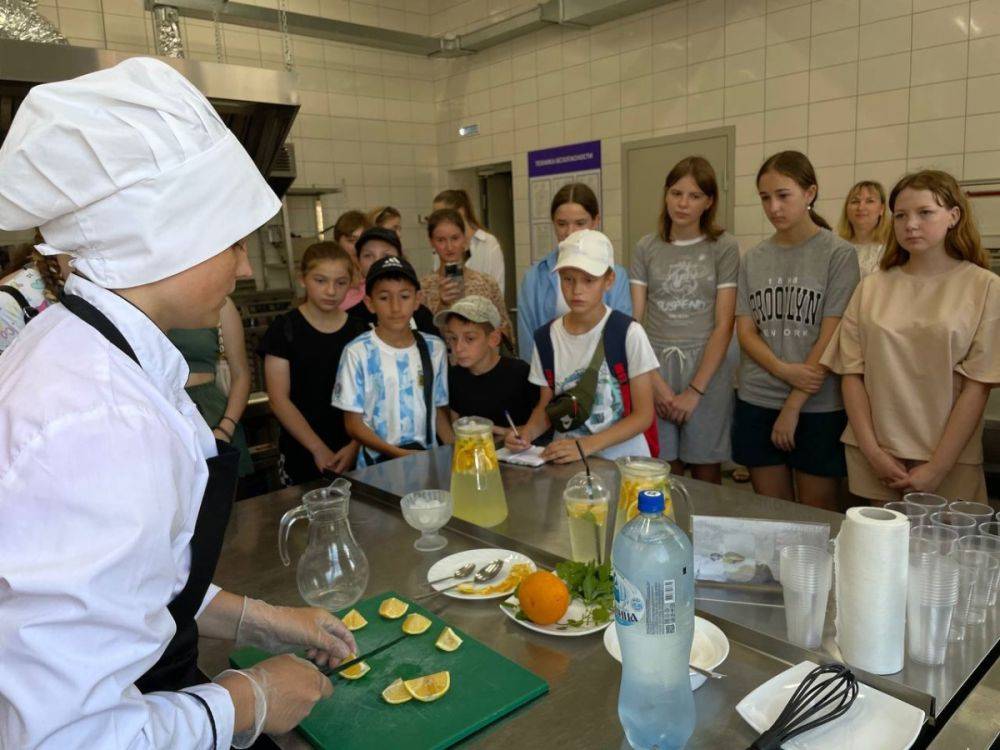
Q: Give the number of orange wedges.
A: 7